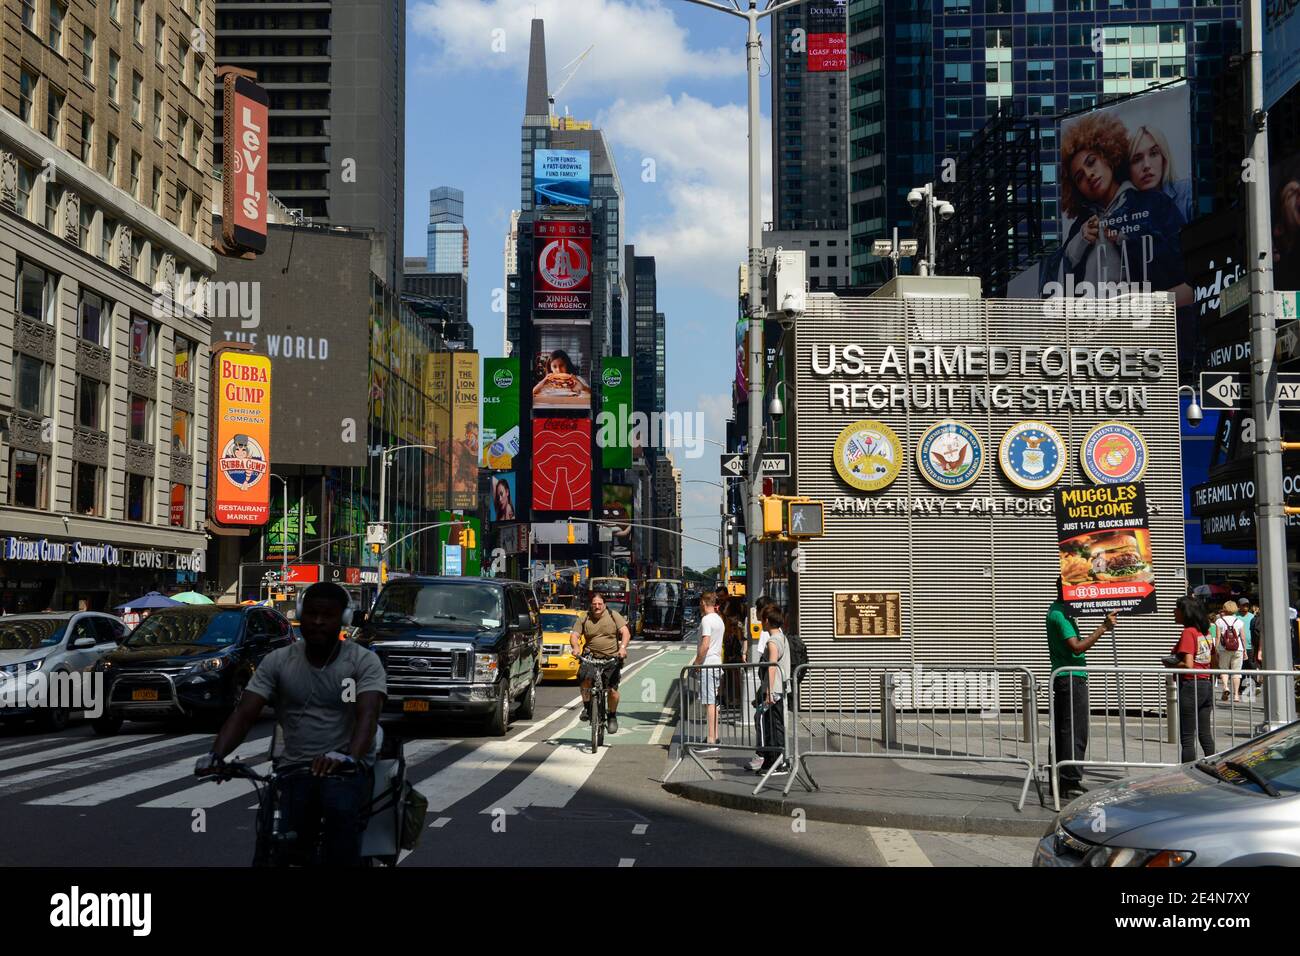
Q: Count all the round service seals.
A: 4